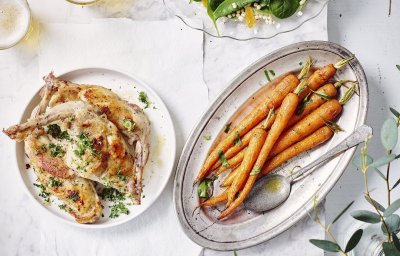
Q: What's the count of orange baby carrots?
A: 7